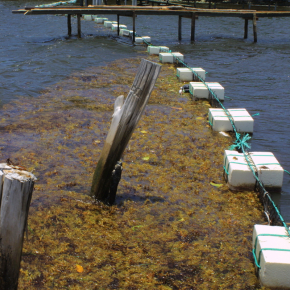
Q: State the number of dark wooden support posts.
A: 8